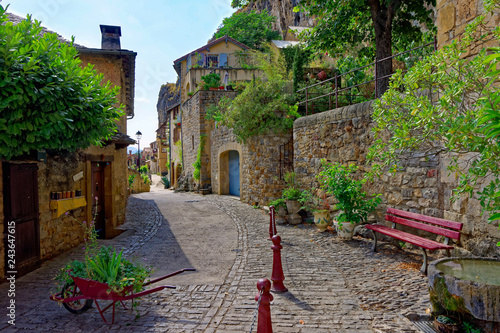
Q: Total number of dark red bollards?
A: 3